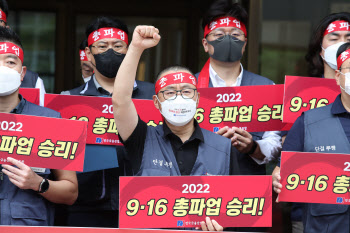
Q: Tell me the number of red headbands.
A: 8